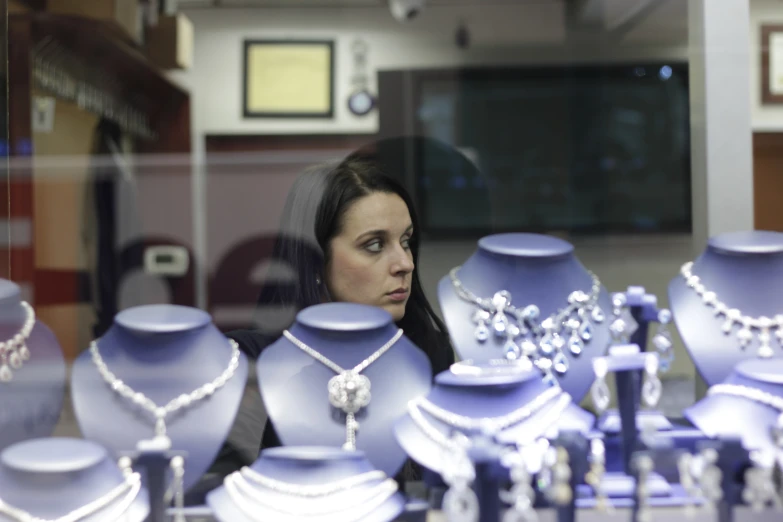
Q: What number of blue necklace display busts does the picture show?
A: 9